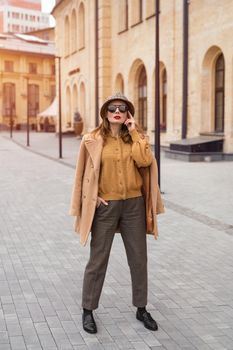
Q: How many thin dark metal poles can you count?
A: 4